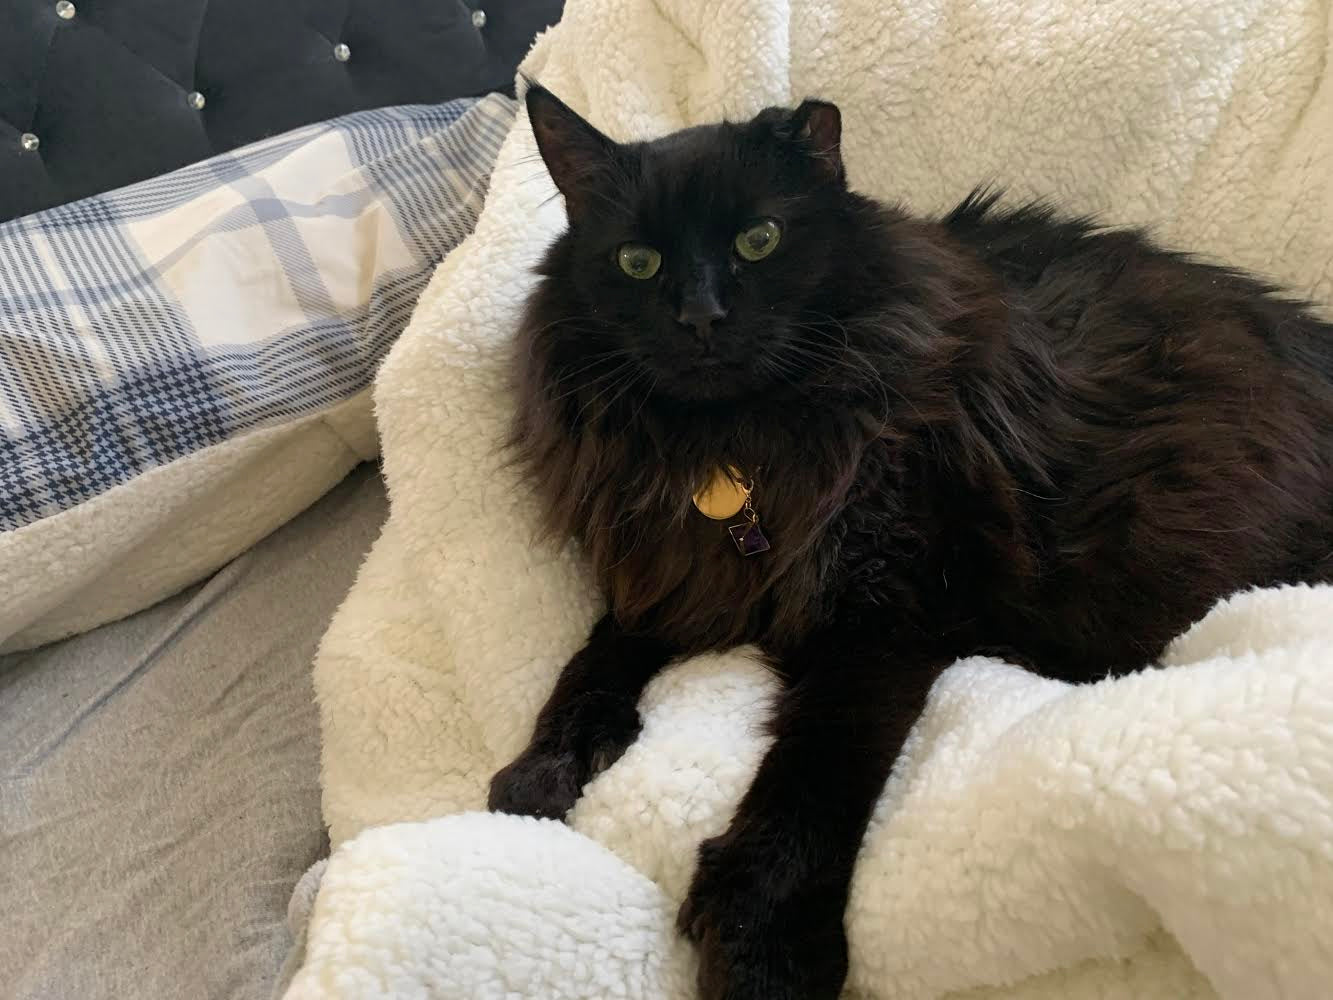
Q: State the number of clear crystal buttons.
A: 5